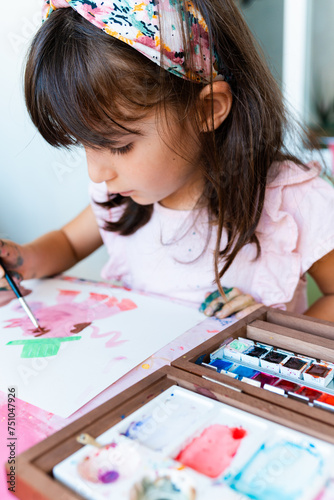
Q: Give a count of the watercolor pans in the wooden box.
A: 11